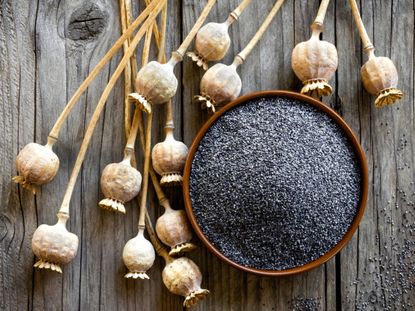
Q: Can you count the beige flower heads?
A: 12